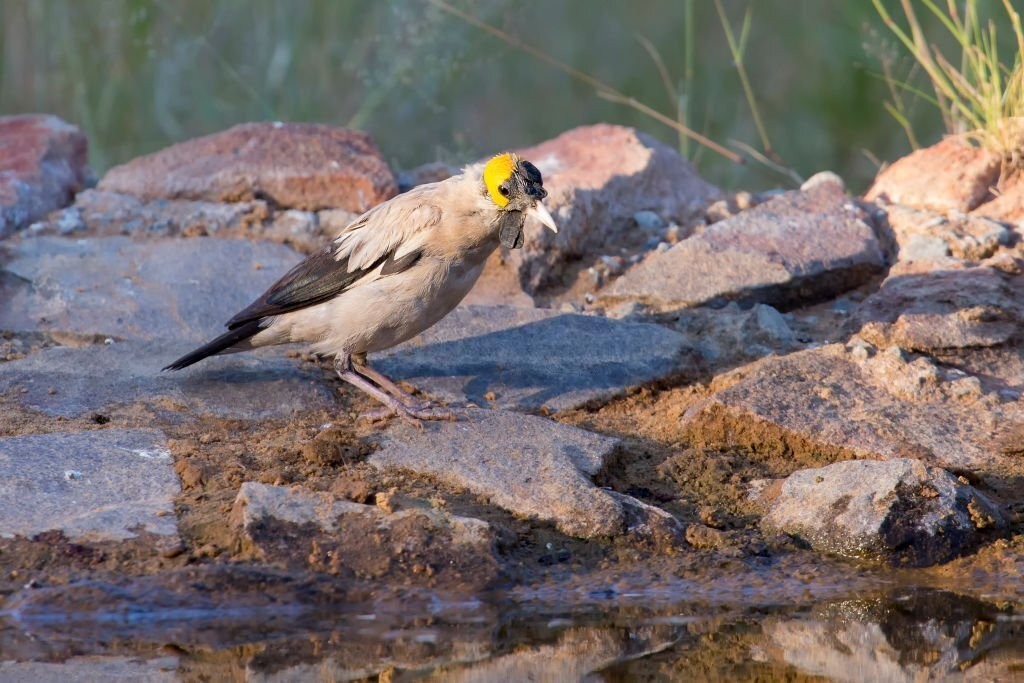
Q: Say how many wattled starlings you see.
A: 1